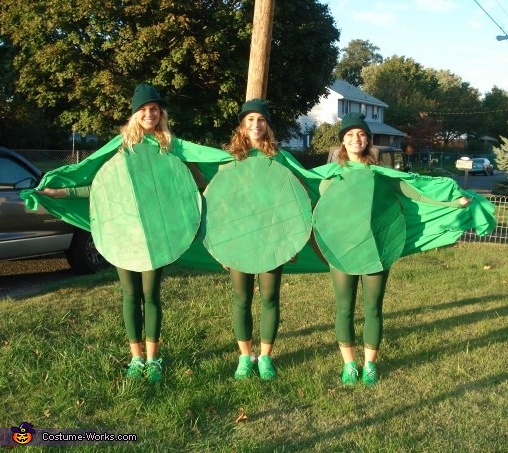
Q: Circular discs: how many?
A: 3